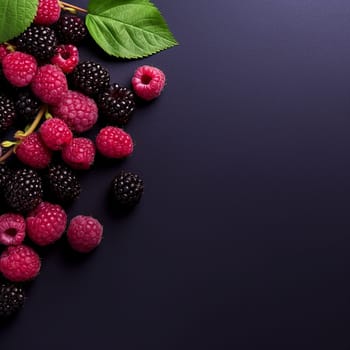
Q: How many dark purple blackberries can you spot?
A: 11